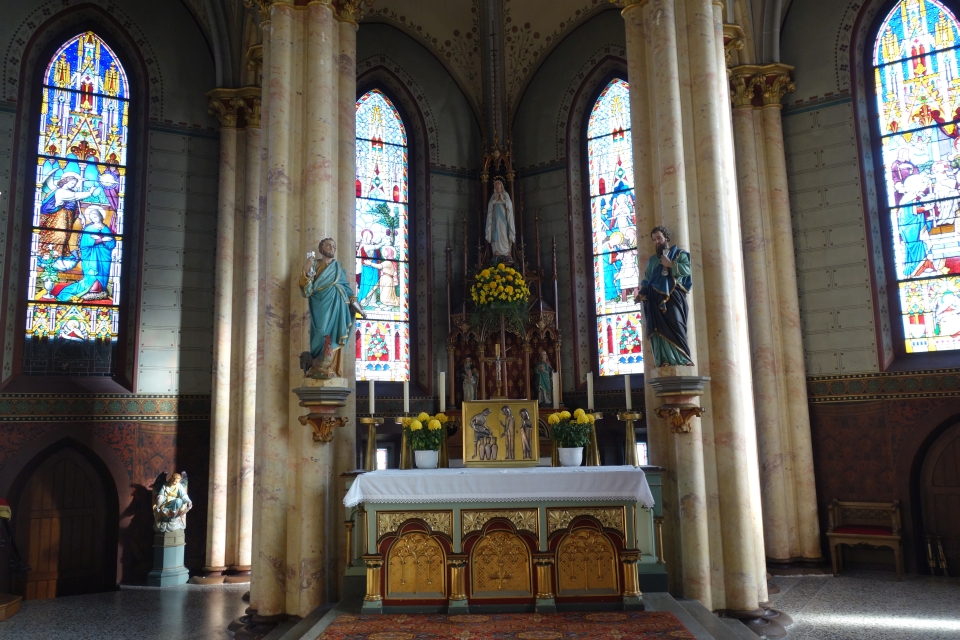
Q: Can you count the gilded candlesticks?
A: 6